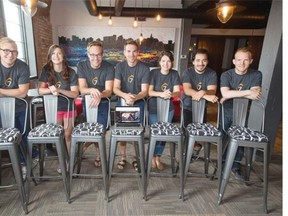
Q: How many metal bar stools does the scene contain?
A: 7